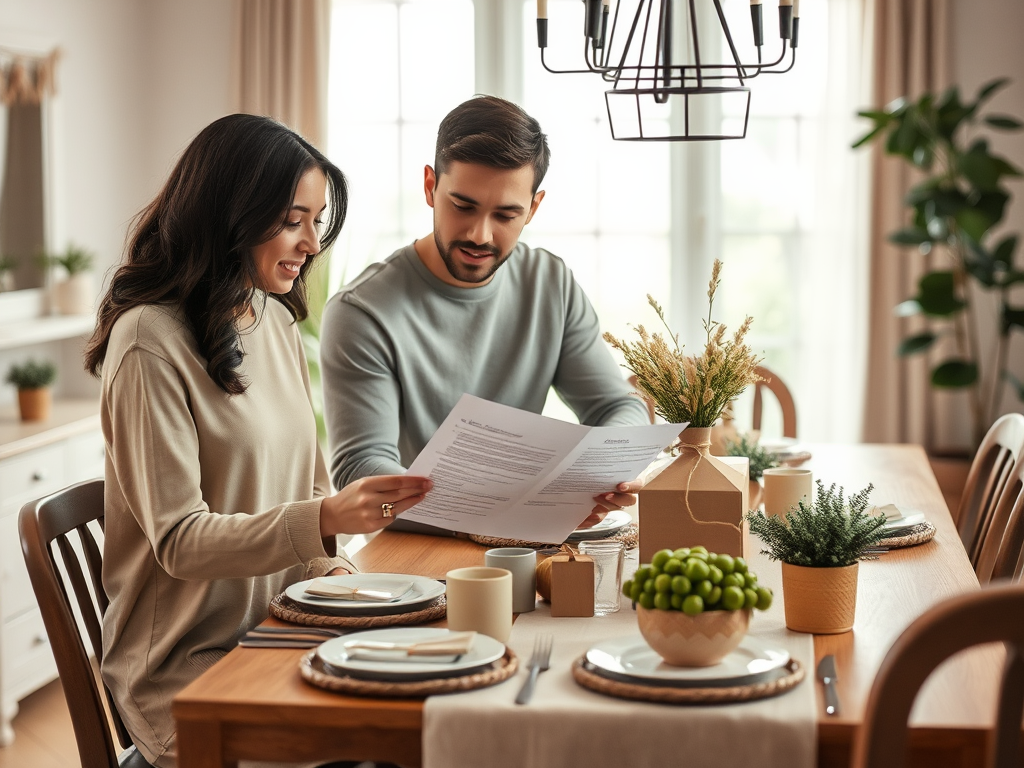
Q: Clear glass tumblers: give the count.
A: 1